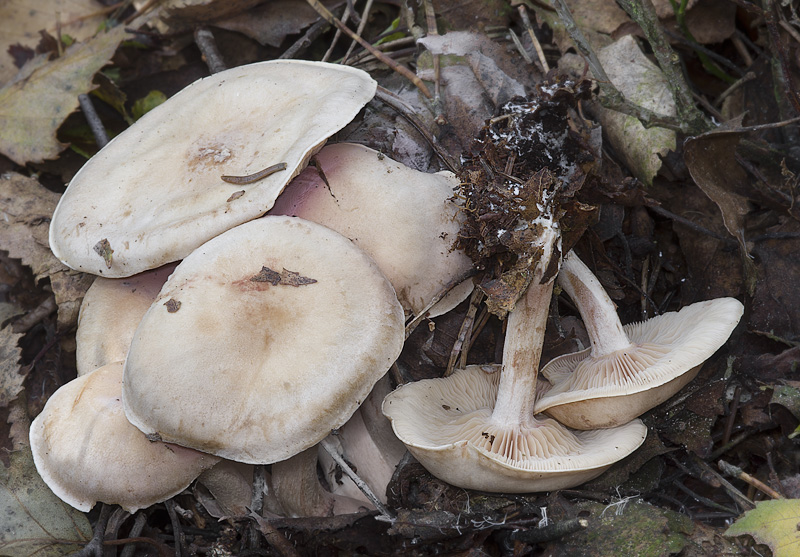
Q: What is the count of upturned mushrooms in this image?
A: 2